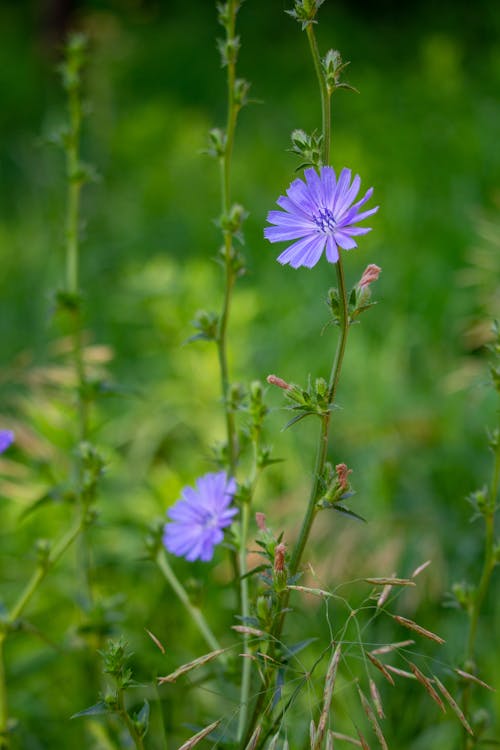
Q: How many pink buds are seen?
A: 5